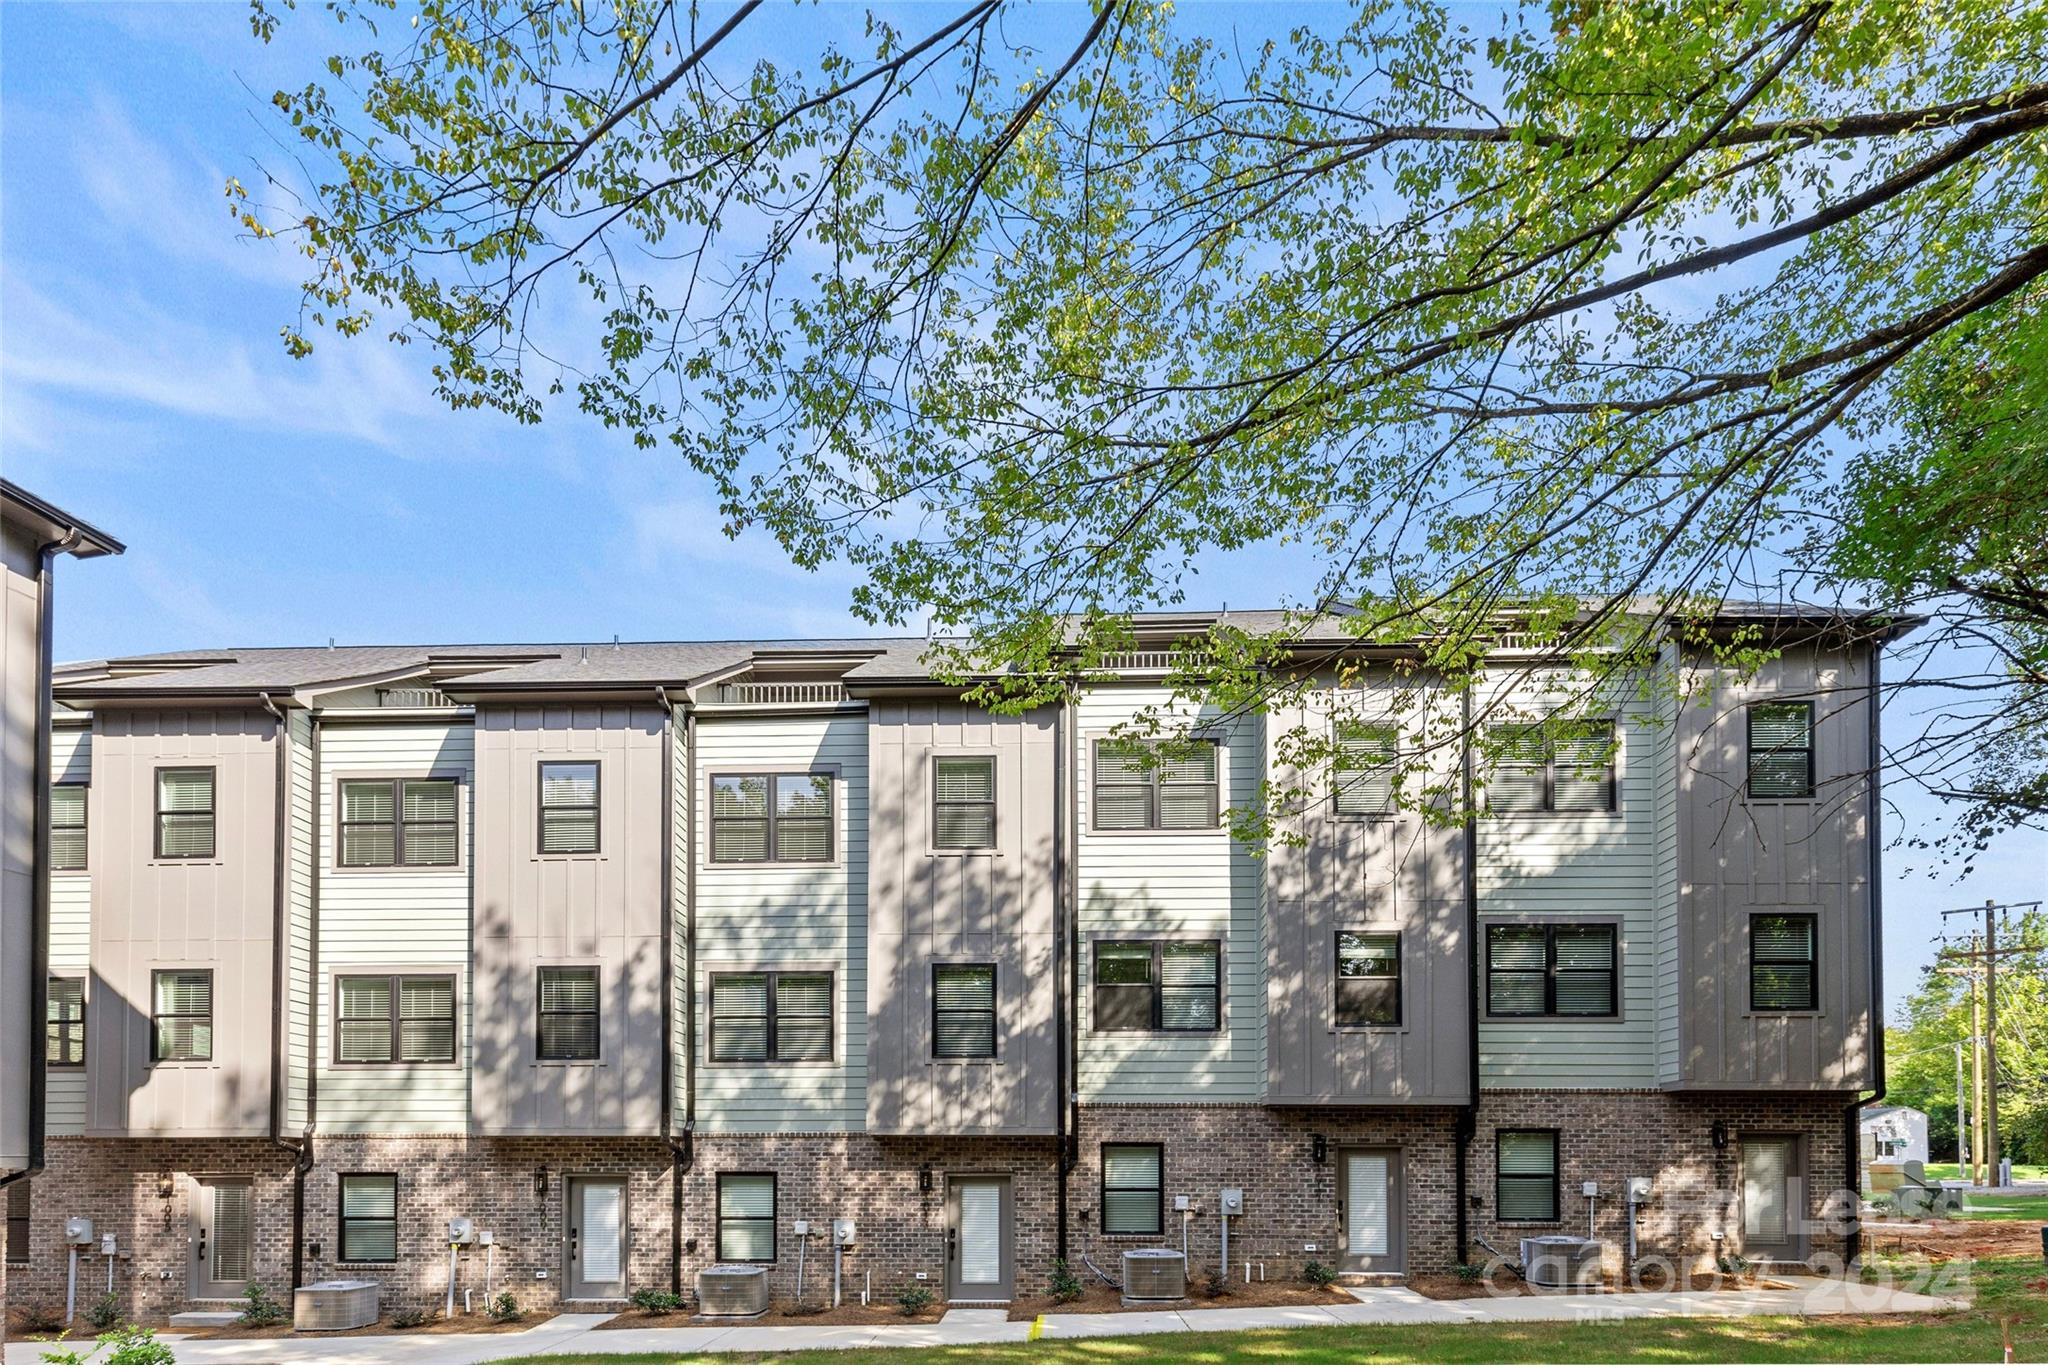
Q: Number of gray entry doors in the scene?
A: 5